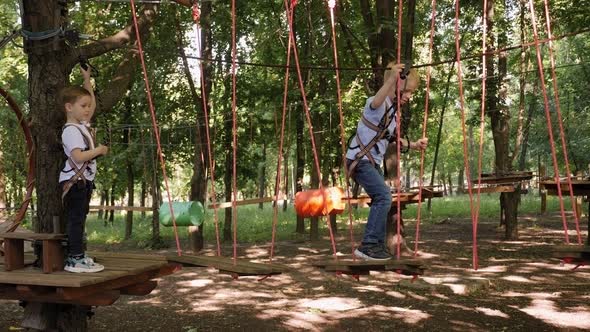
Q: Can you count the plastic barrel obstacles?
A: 2